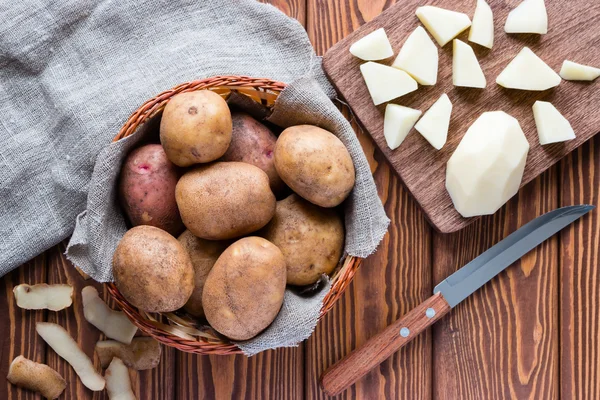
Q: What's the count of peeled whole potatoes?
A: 1